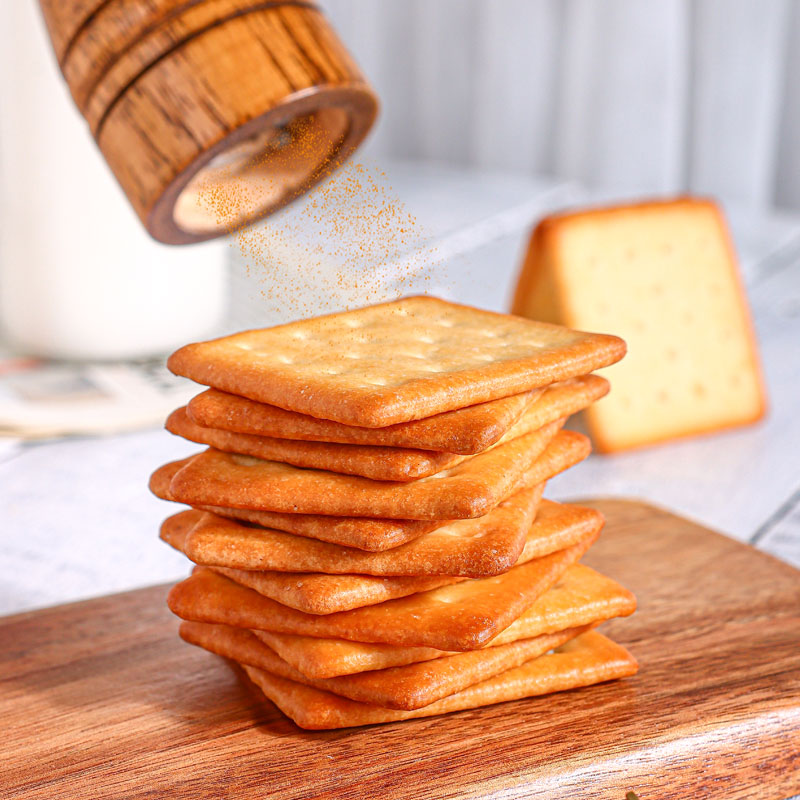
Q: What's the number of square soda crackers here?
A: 13